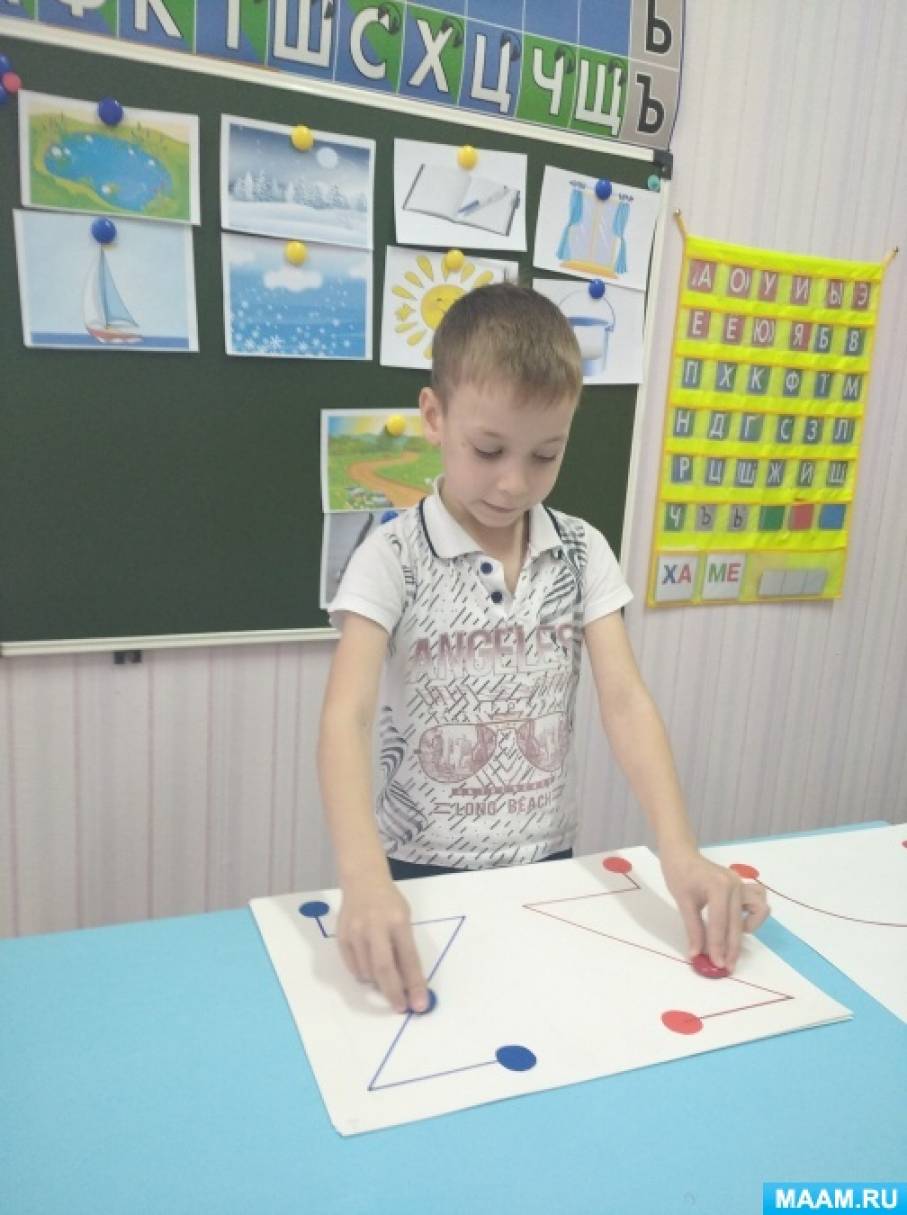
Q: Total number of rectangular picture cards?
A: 10